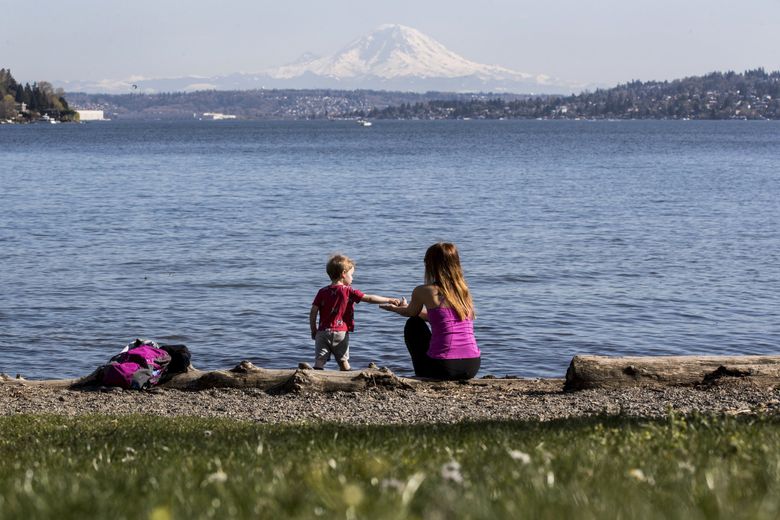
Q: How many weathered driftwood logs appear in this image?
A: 2